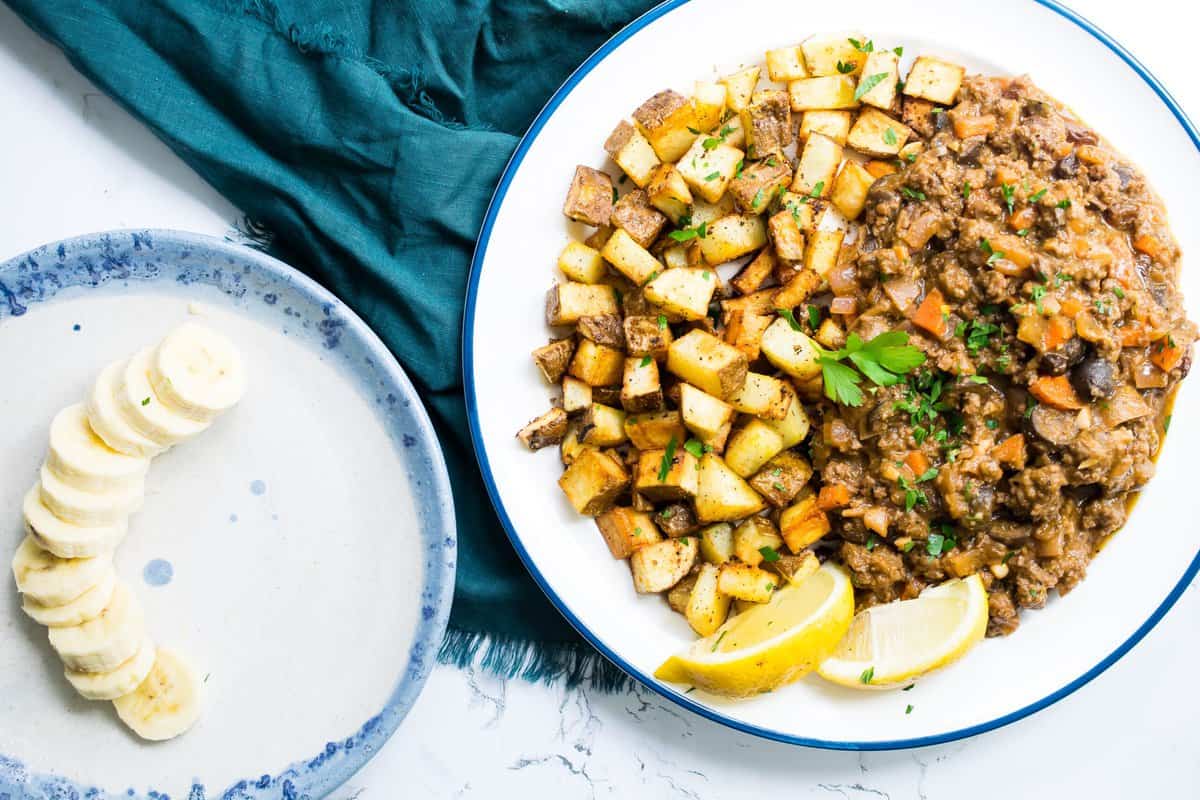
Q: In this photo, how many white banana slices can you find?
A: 11